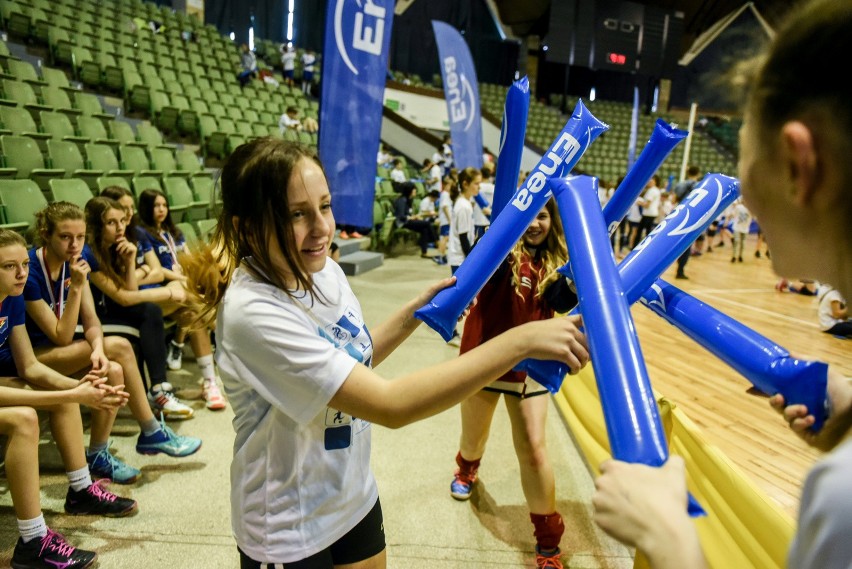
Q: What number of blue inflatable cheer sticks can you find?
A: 6